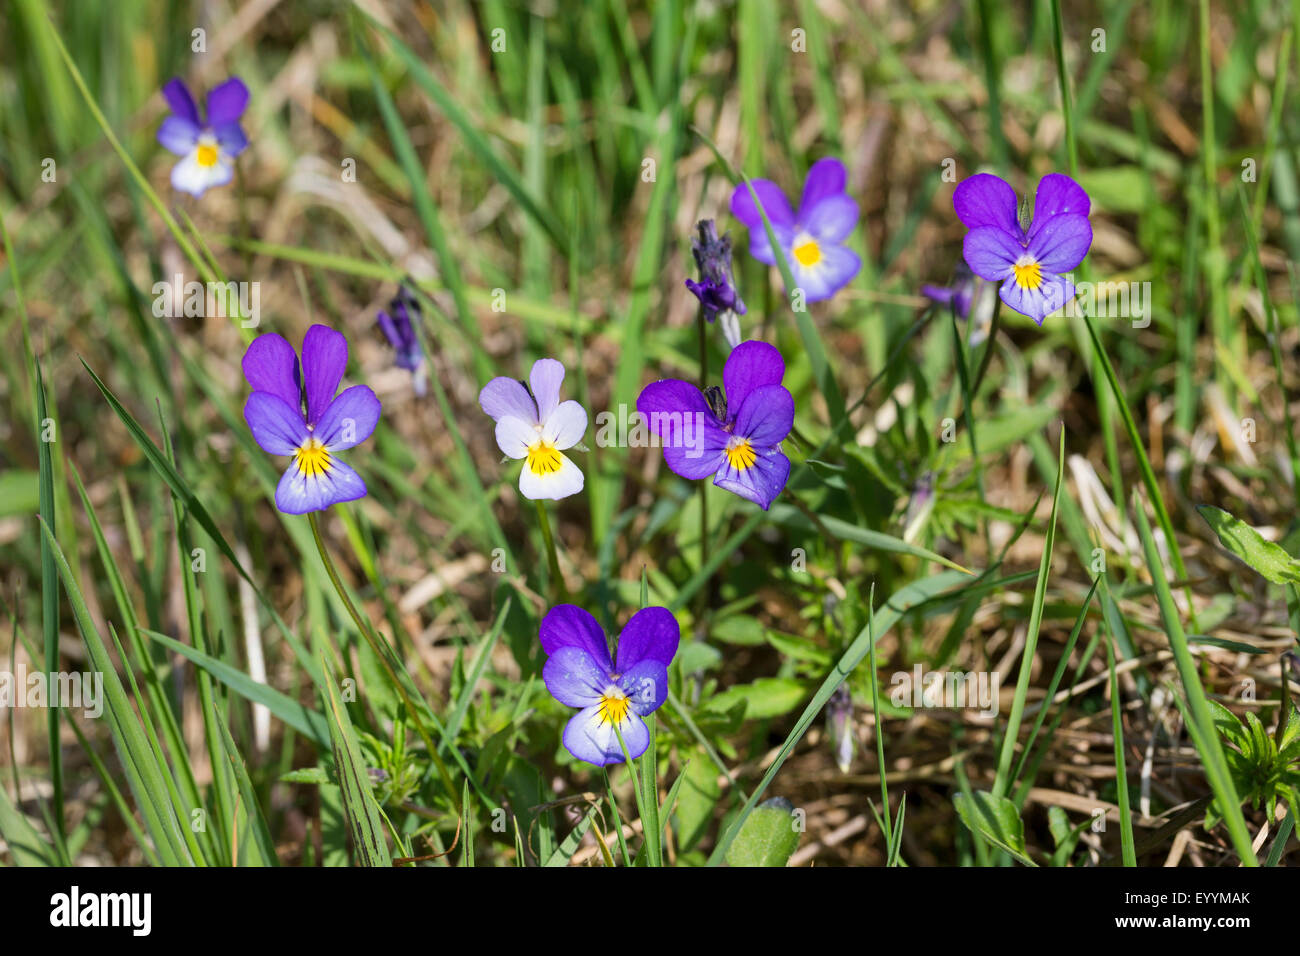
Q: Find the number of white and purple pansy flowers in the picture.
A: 7